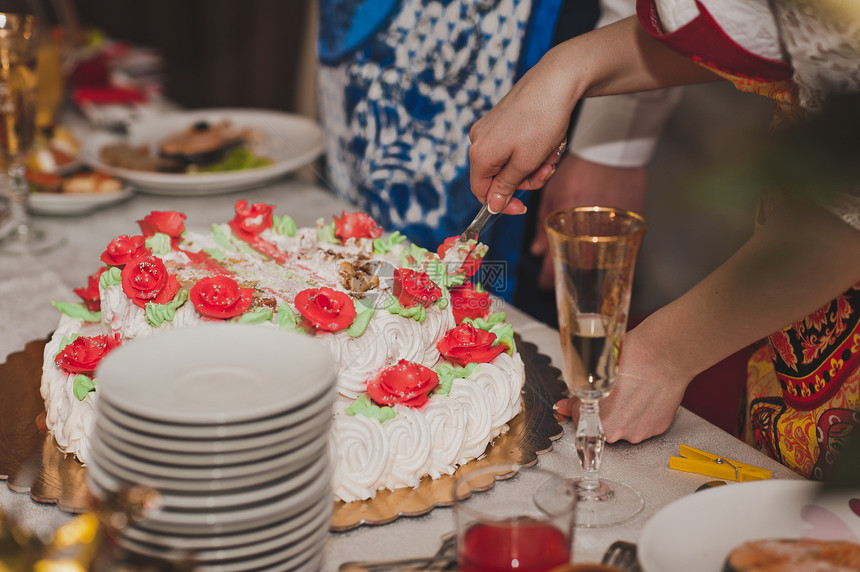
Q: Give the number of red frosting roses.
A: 14